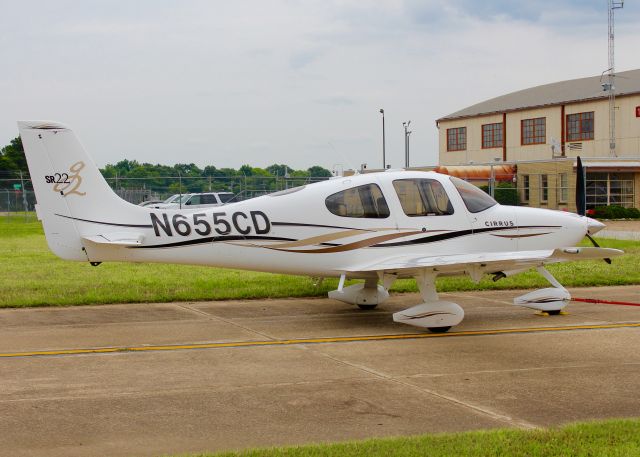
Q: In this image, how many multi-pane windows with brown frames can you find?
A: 4